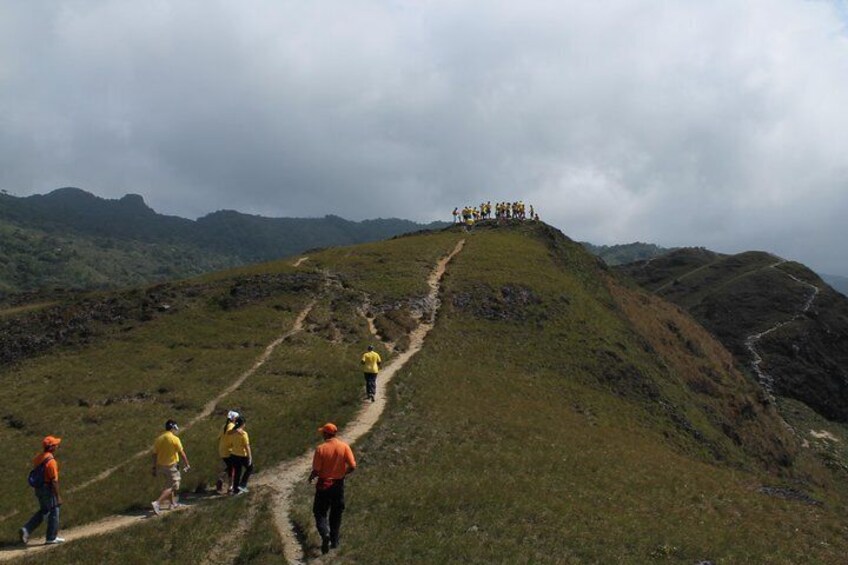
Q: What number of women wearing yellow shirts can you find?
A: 2